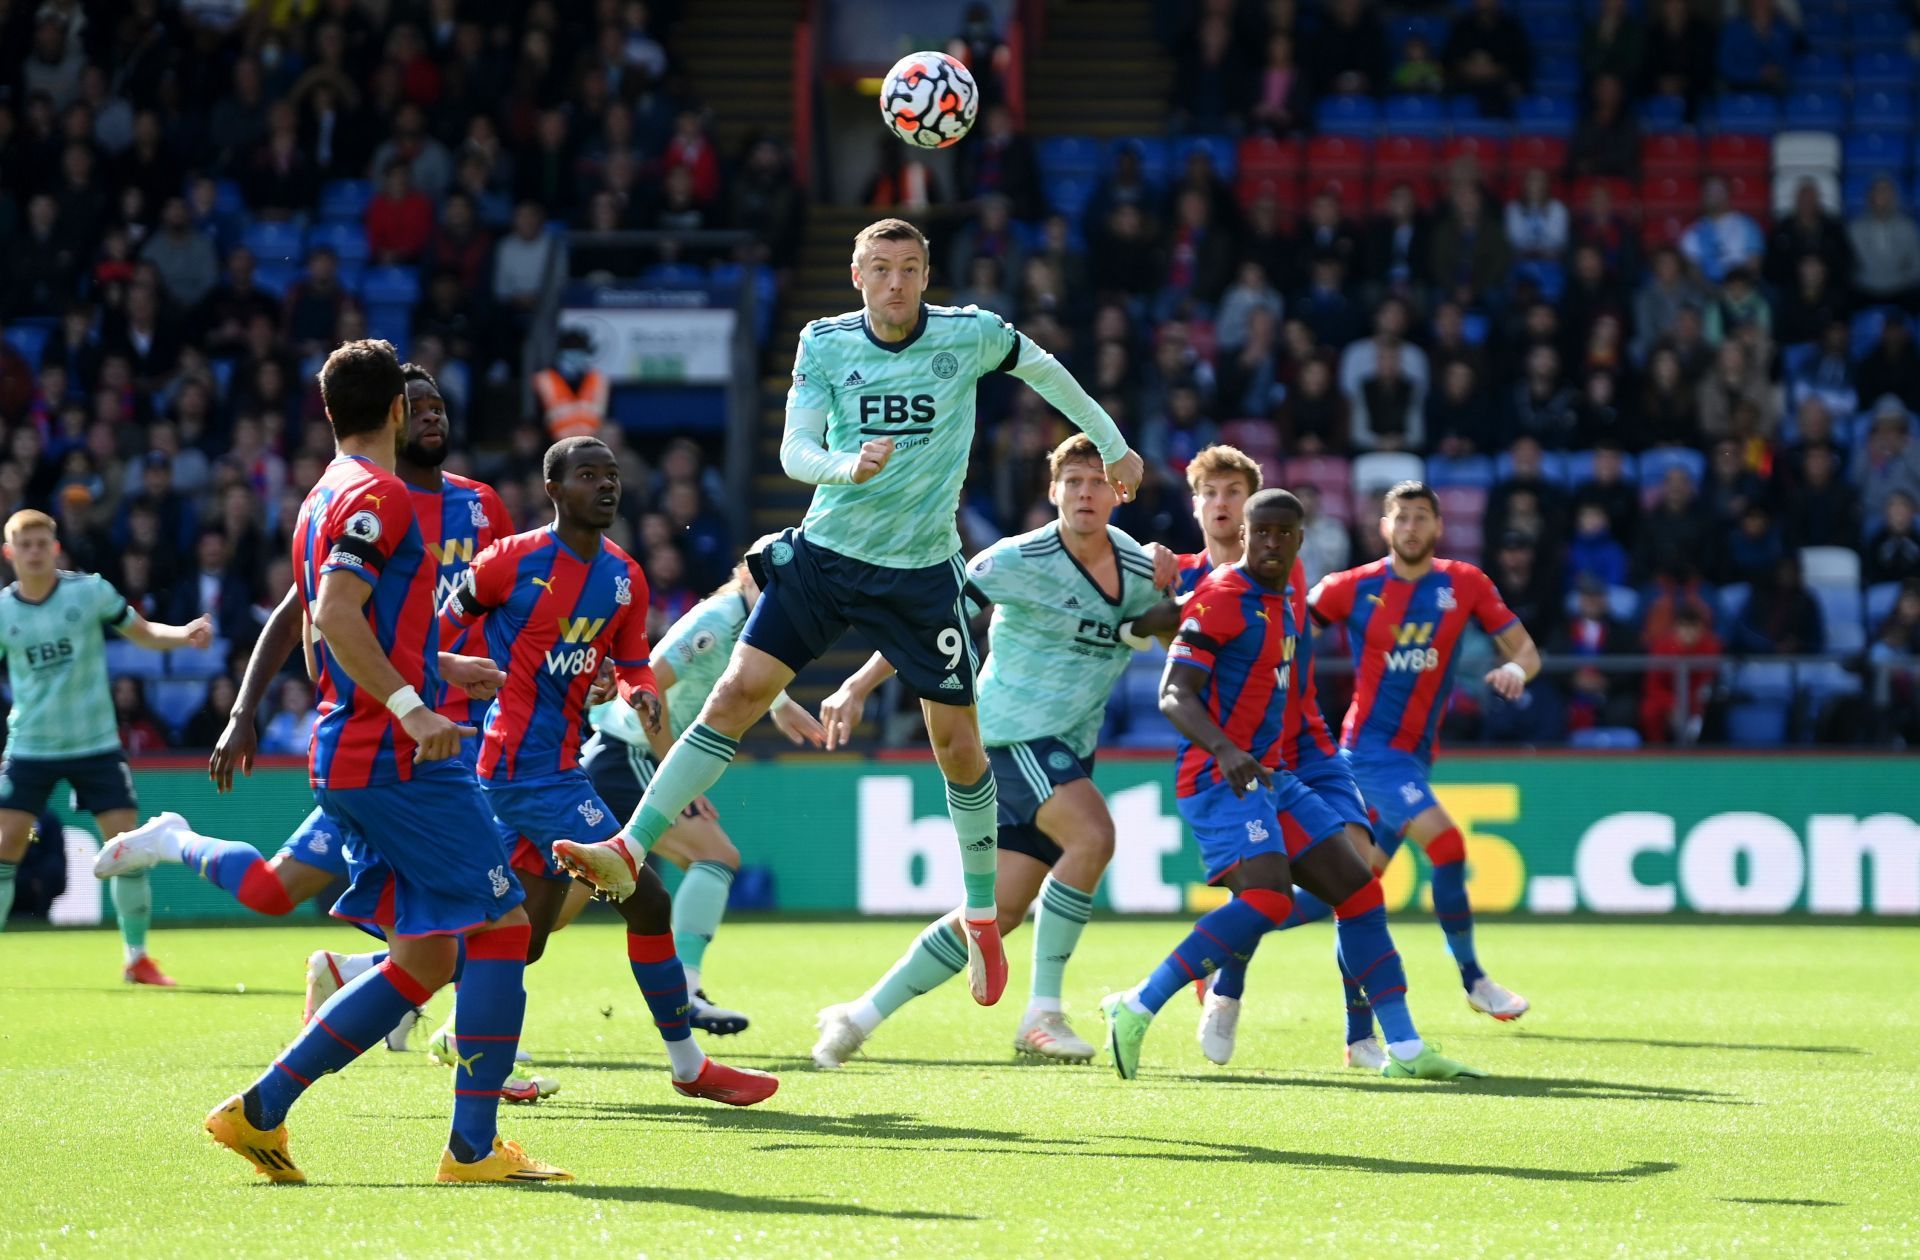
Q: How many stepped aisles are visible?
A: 3